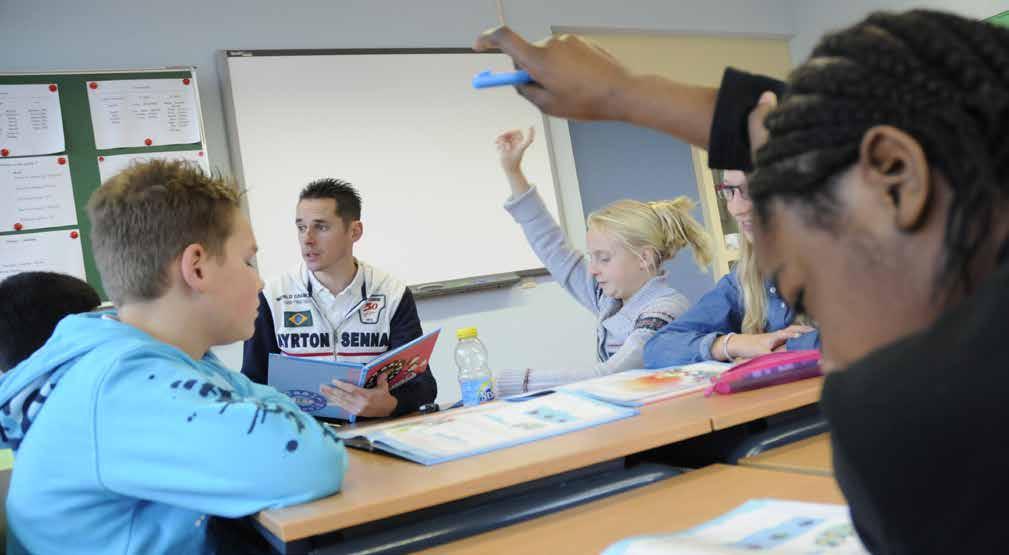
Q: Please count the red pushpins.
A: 10